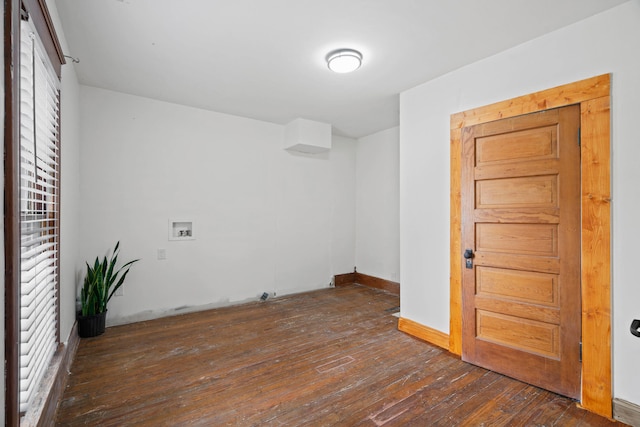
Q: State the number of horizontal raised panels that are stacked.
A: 5